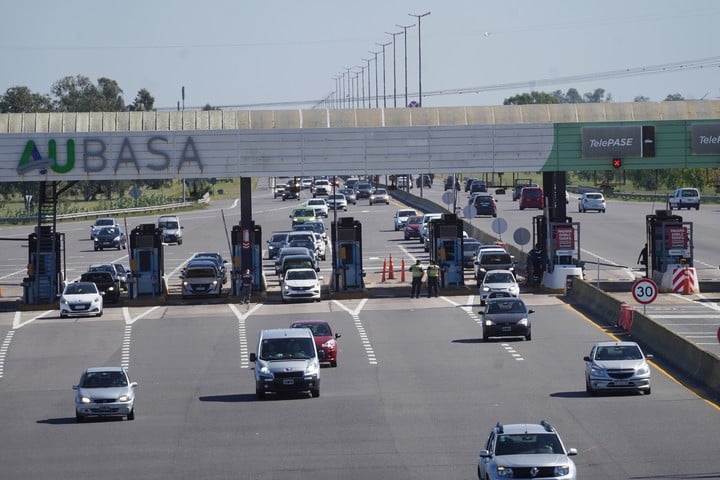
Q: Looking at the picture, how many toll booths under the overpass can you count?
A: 7